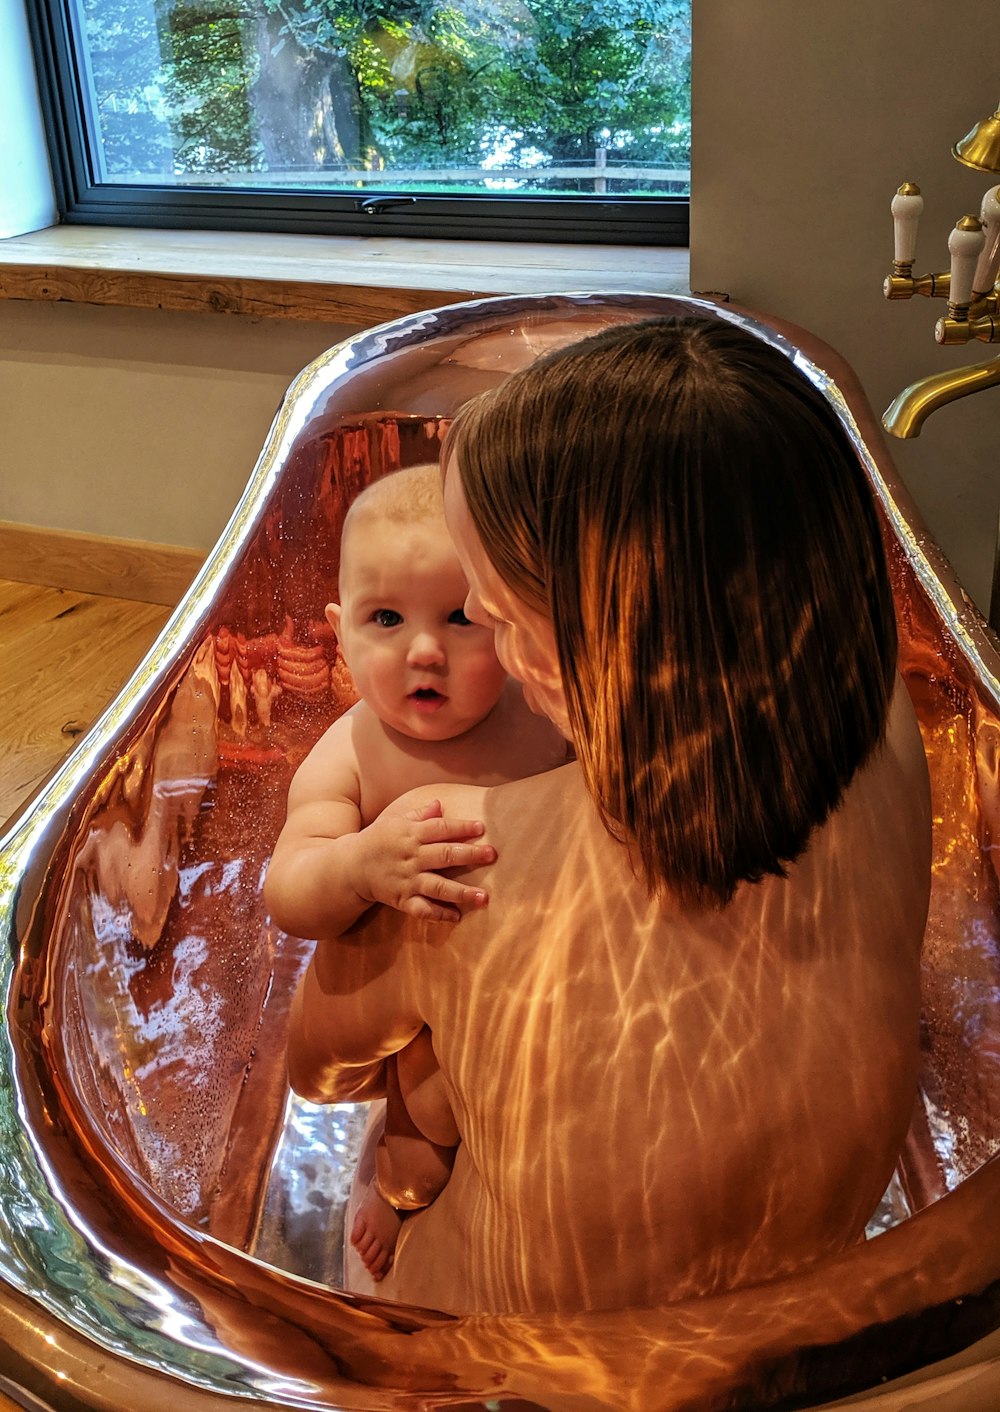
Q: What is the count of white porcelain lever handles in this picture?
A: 3